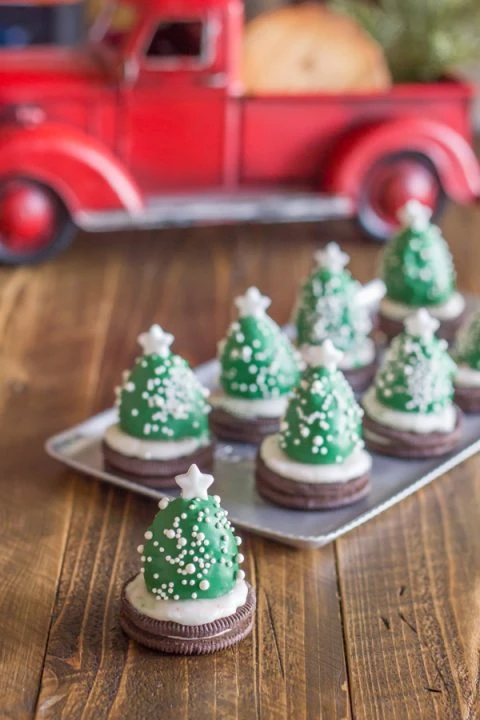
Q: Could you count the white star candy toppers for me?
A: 7